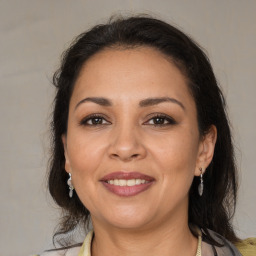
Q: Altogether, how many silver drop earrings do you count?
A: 2